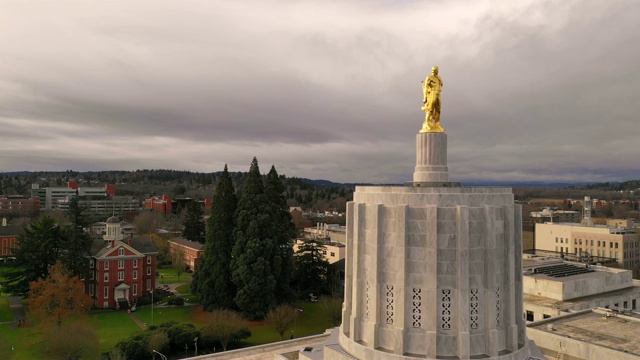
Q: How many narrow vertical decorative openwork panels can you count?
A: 6